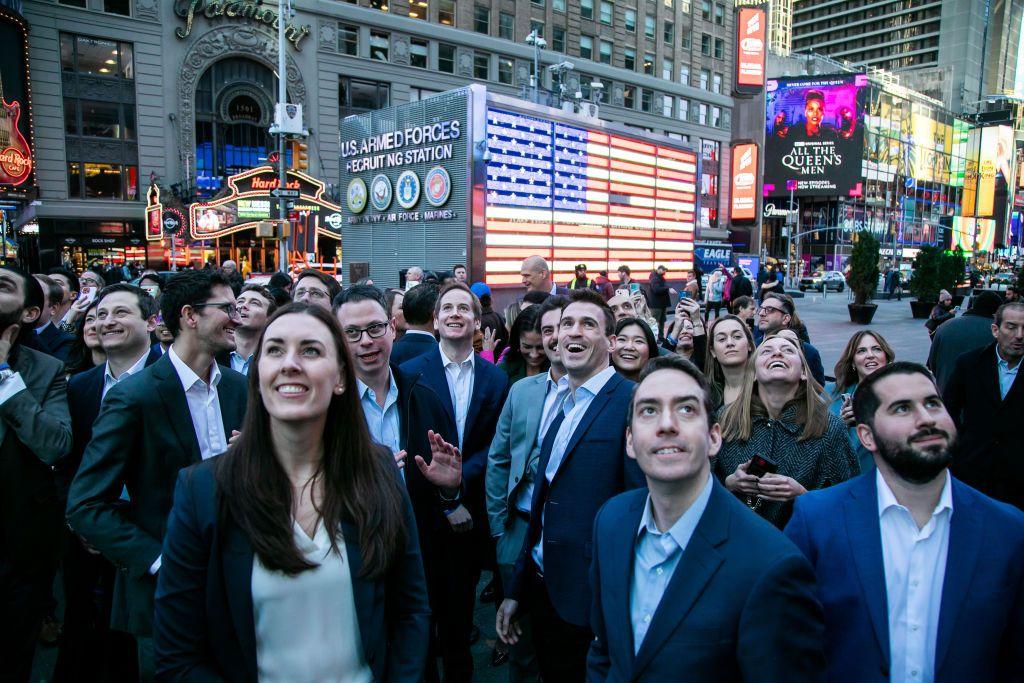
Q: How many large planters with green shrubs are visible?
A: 3